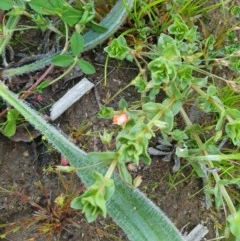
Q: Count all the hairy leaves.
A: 2